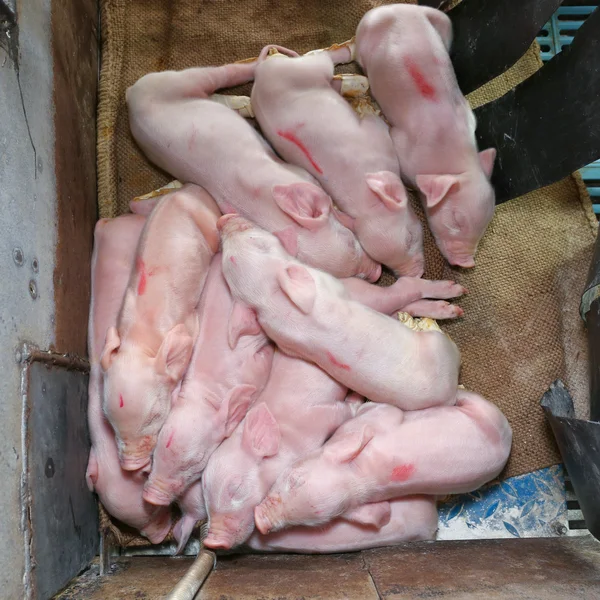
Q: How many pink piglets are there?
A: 10